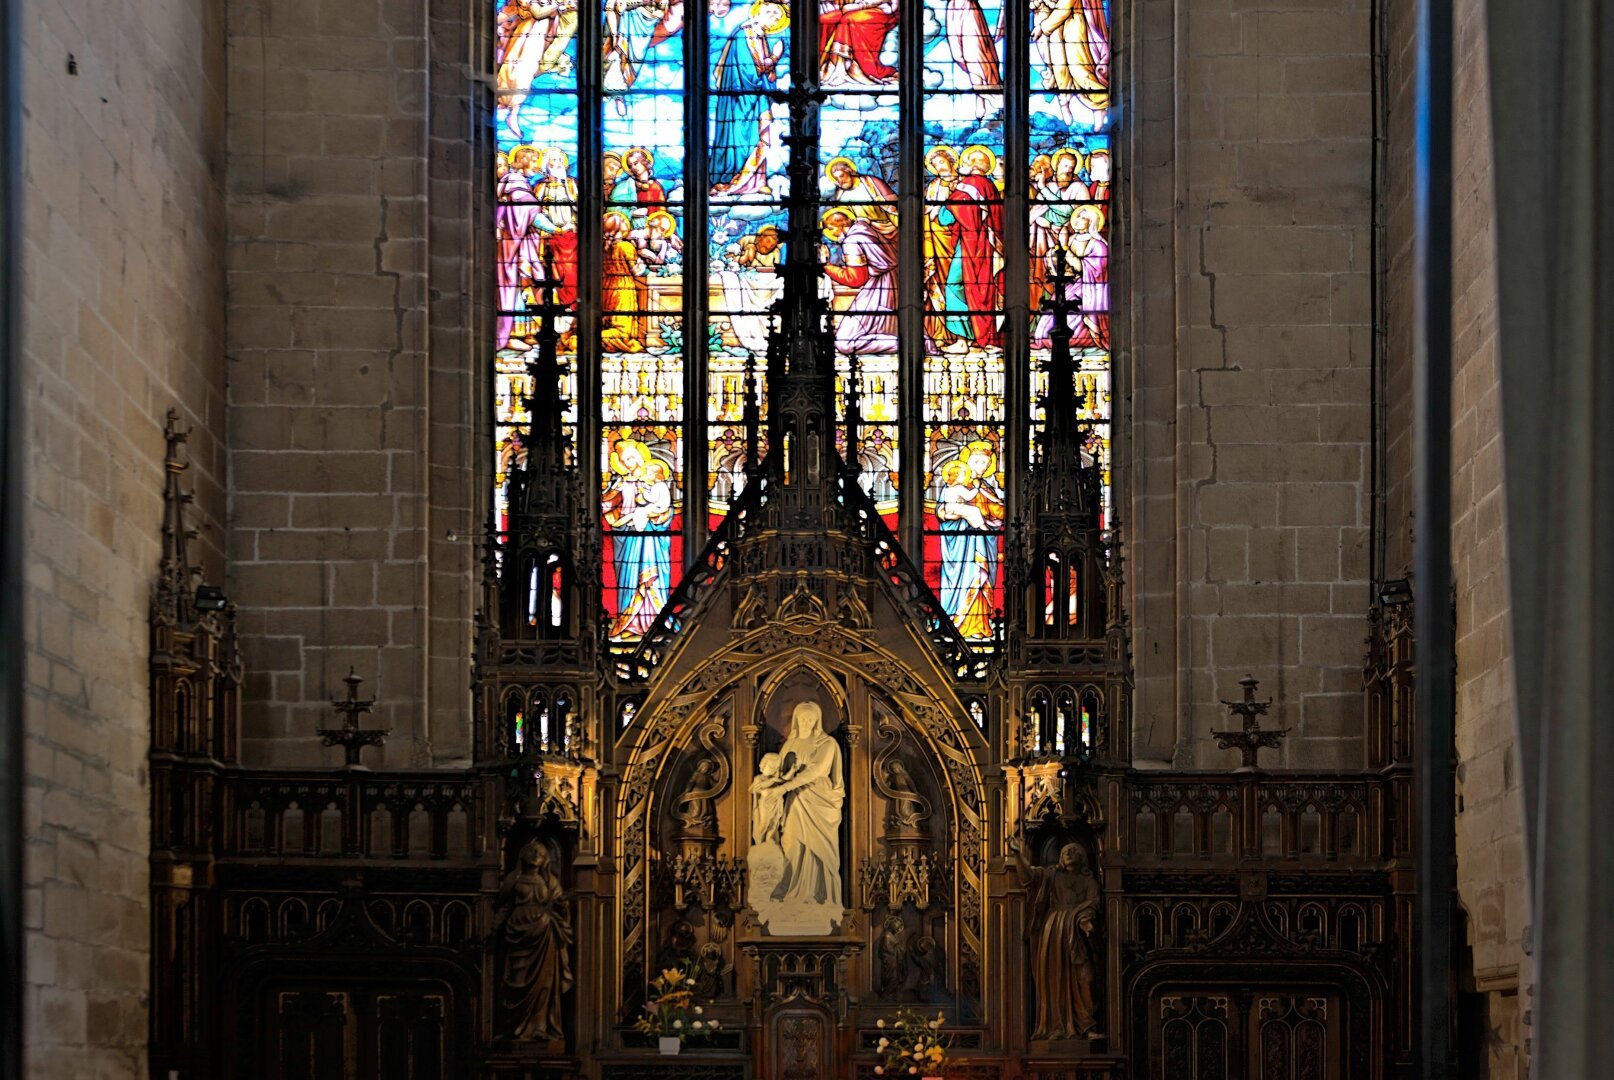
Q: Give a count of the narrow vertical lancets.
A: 6